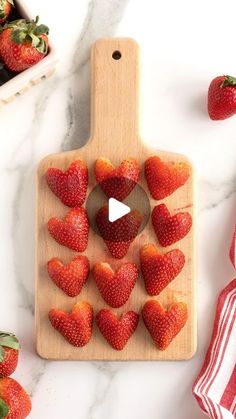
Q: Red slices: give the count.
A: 12